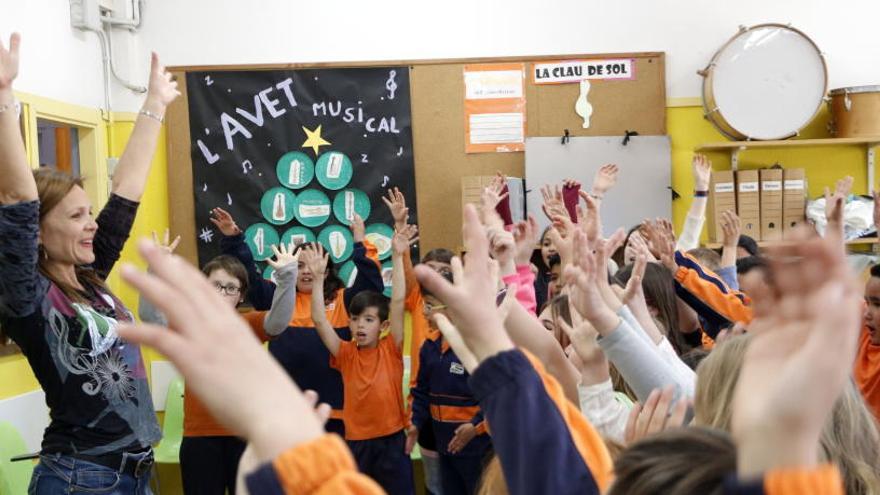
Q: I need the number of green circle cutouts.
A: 12